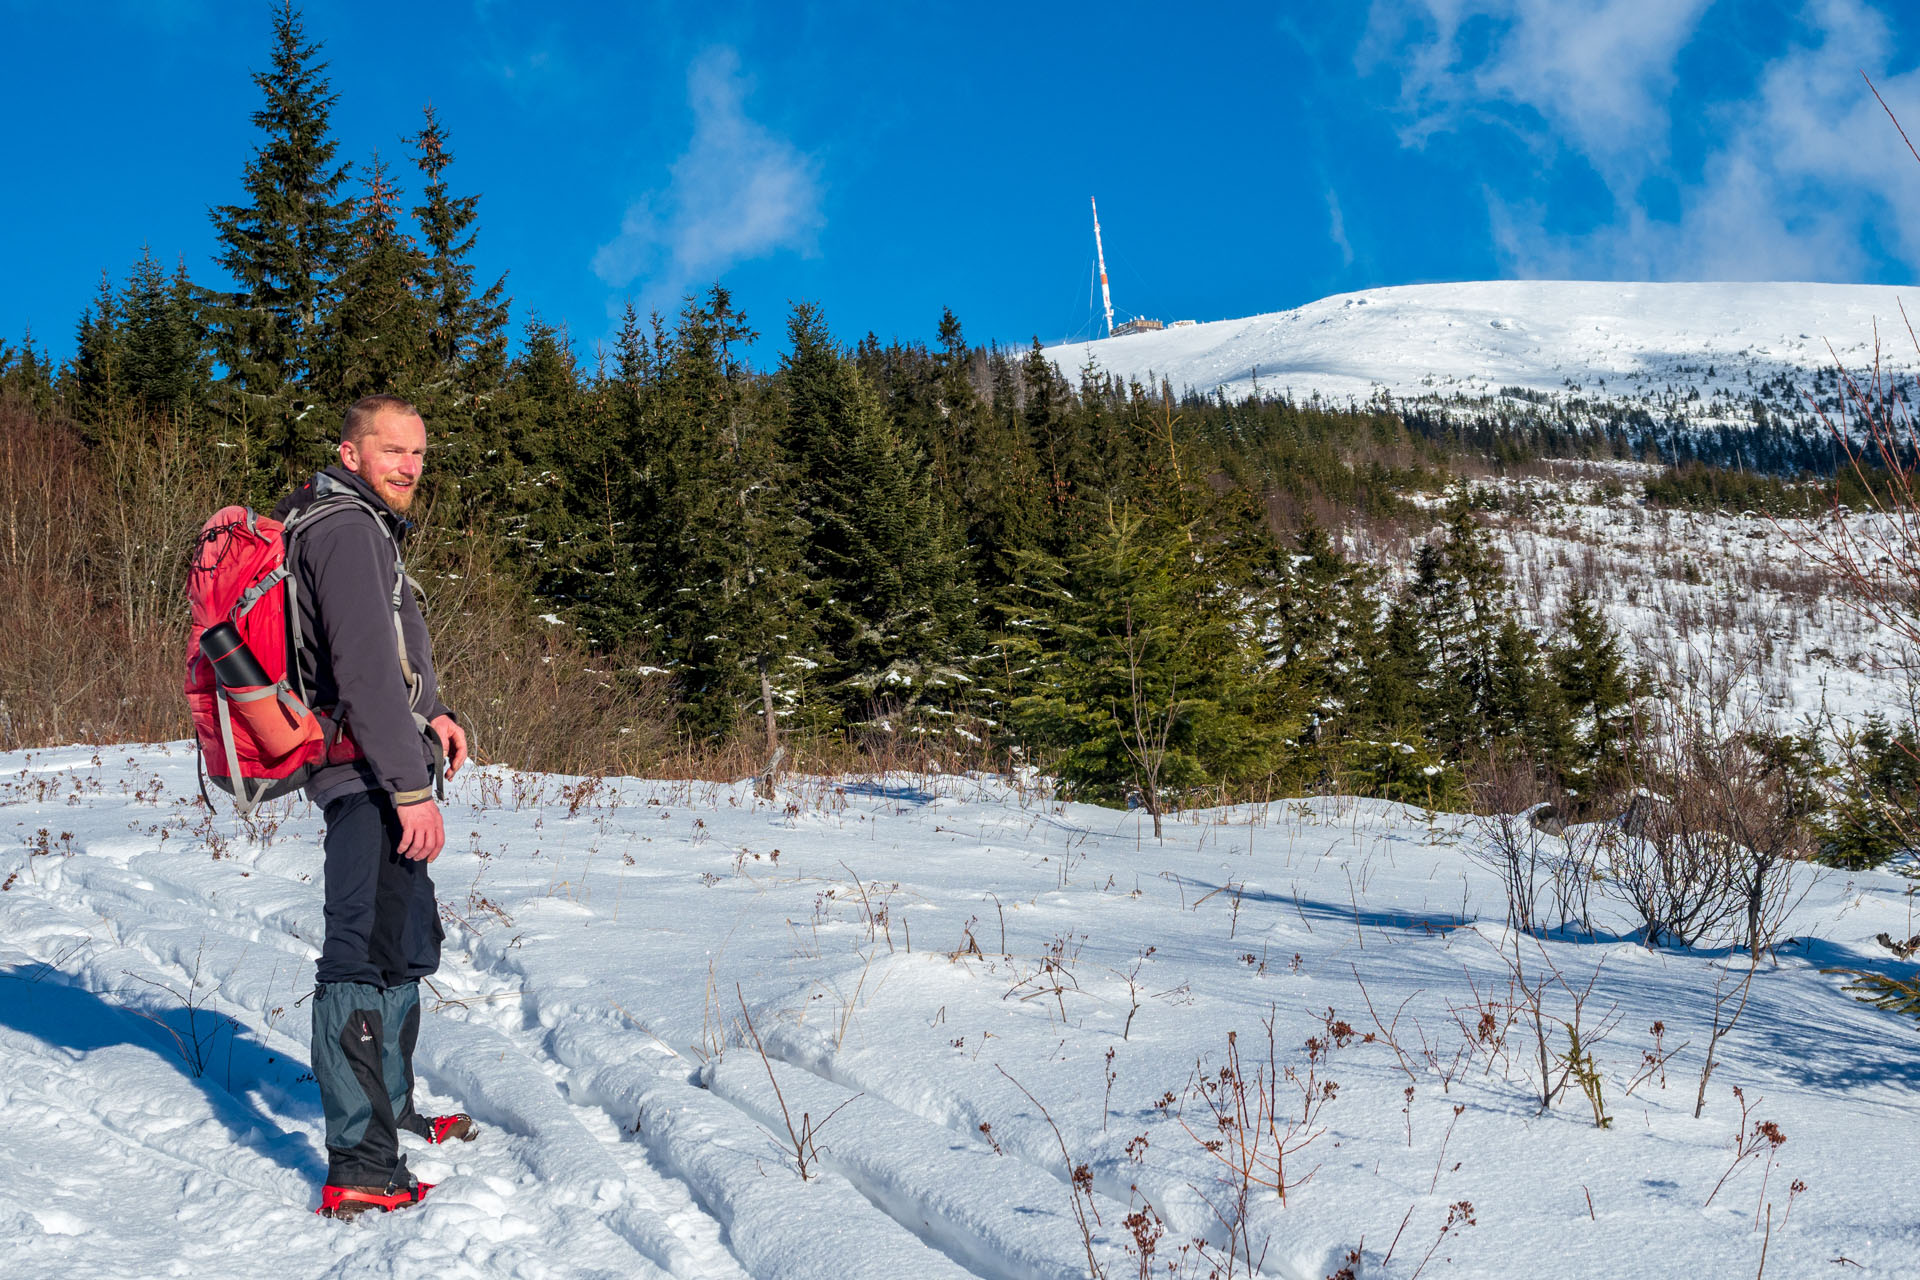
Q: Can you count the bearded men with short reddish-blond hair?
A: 1